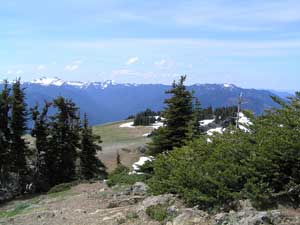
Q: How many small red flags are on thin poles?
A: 0